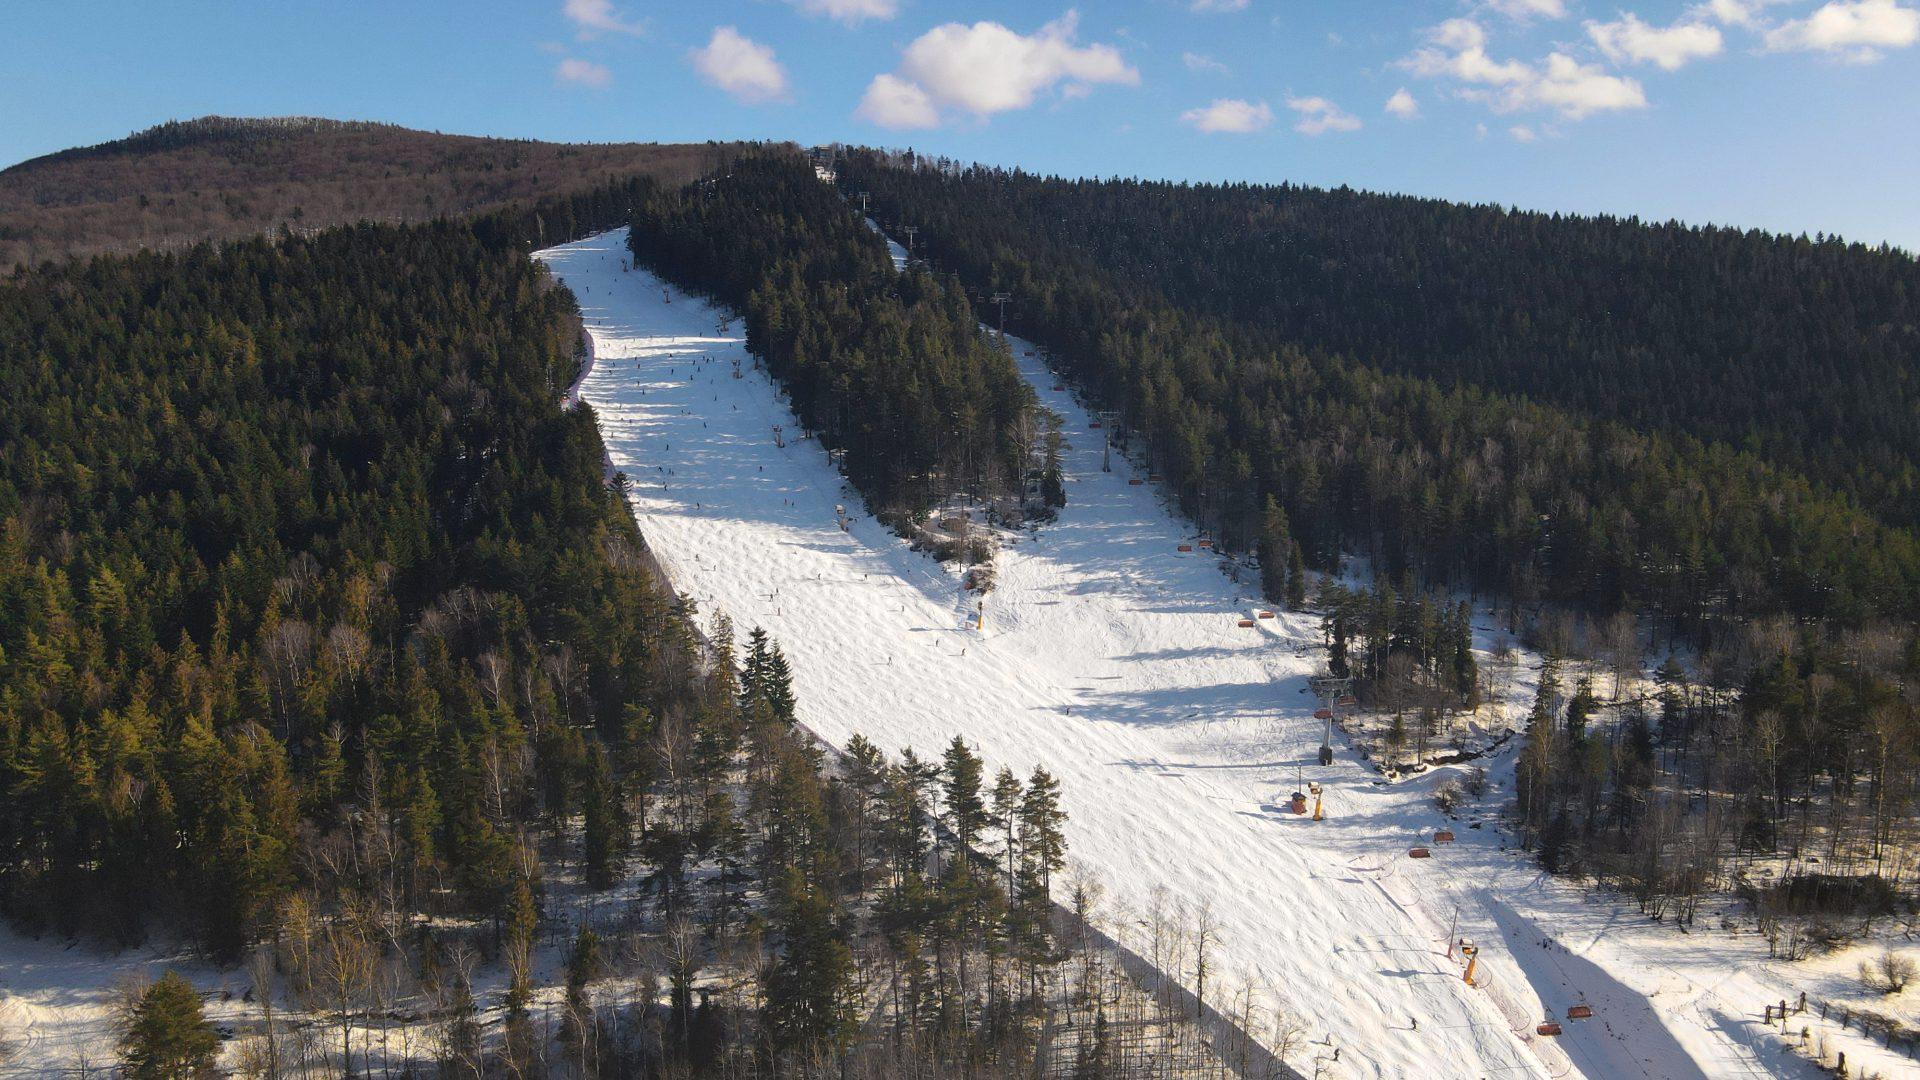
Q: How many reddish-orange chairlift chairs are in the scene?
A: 15